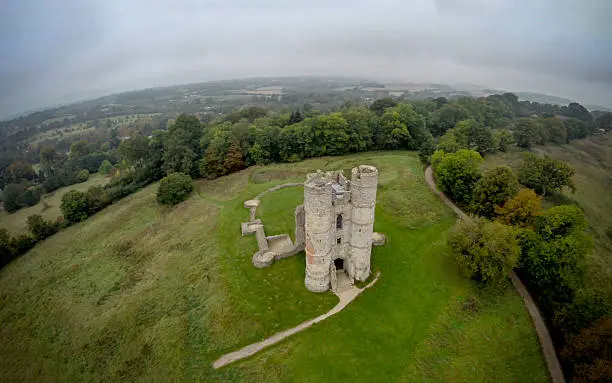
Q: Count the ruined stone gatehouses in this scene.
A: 1